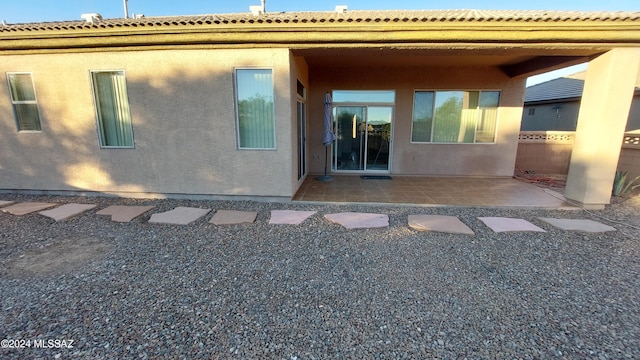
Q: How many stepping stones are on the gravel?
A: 11